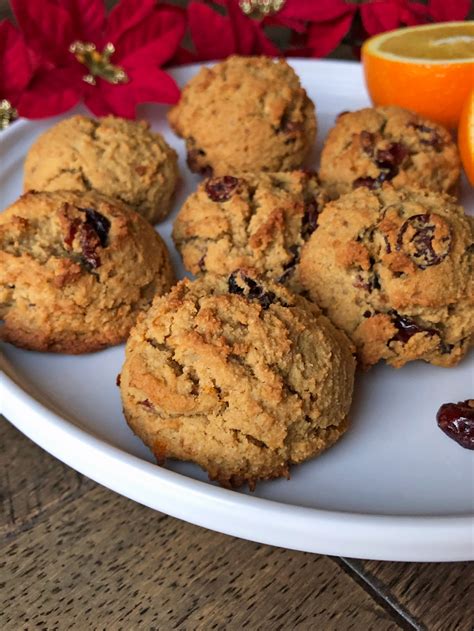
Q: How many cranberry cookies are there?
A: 7